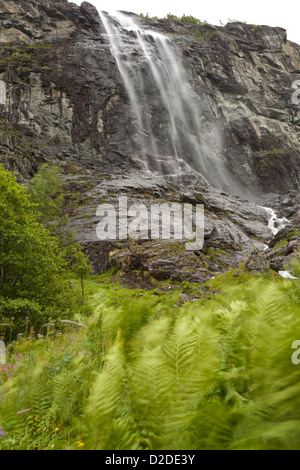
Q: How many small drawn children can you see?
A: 0